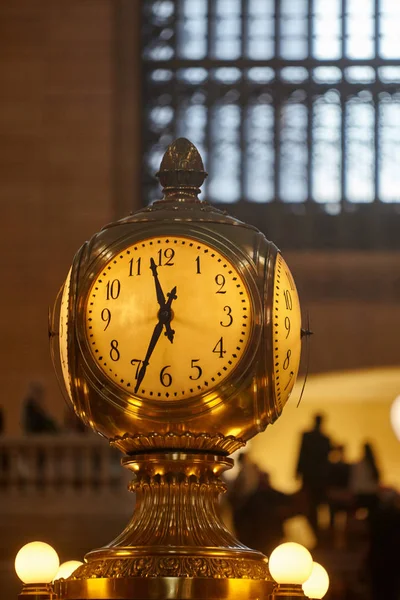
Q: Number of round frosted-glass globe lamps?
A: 4